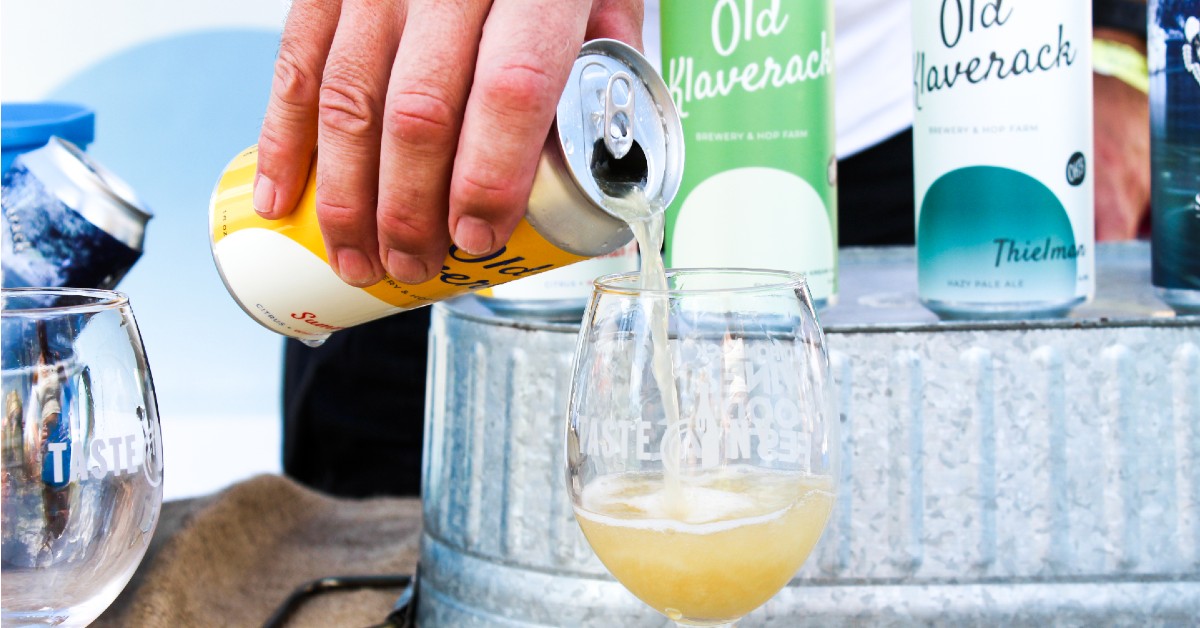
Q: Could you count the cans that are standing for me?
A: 4